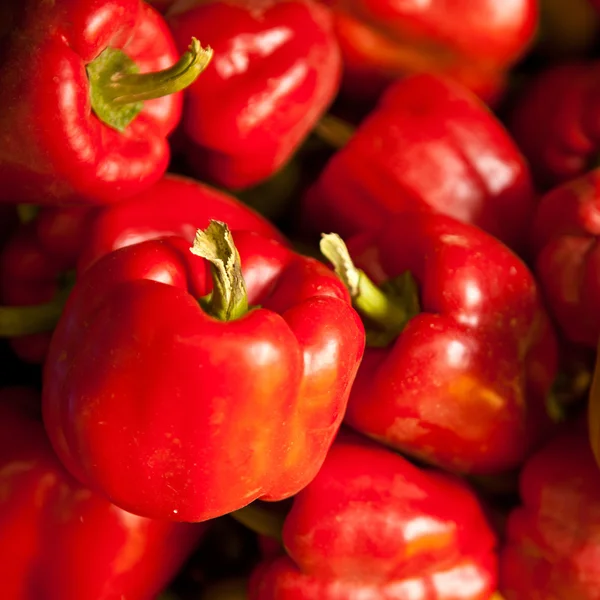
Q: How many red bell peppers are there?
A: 13